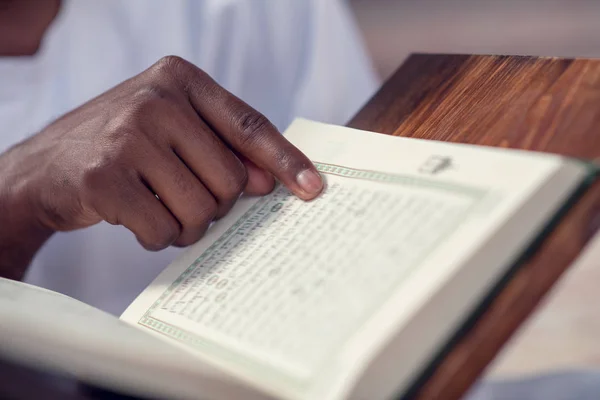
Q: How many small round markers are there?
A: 4